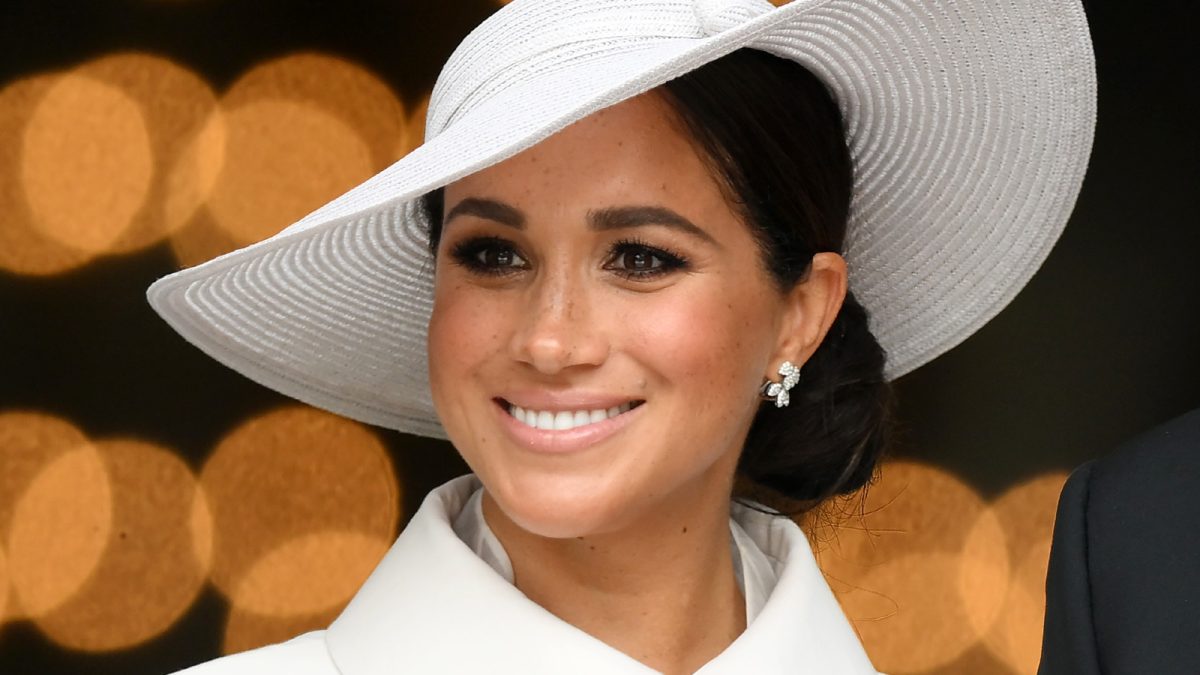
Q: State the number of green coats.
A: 0